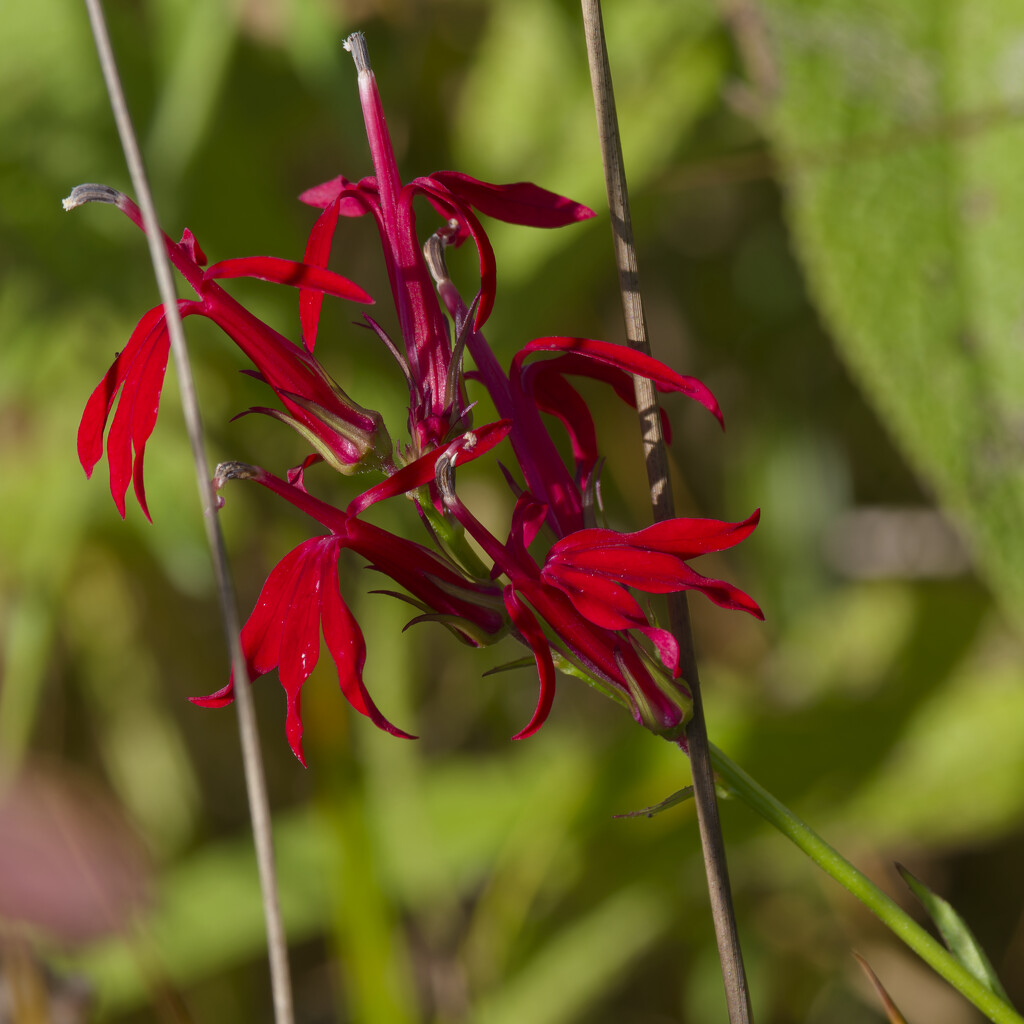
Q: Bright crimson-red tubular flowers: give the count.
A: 5